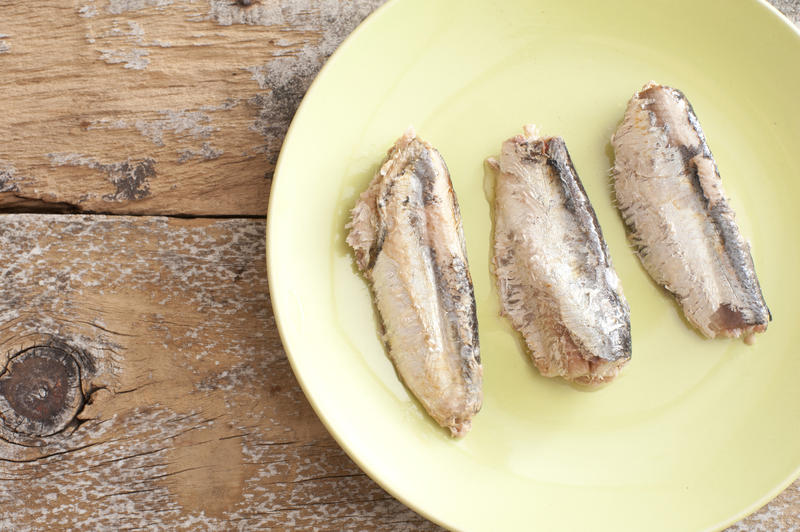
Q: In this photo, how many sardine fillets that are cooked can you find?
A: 3